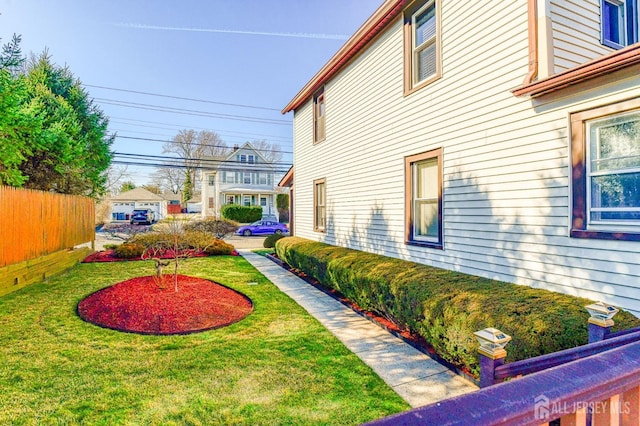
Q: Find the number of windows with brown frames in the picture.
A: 5